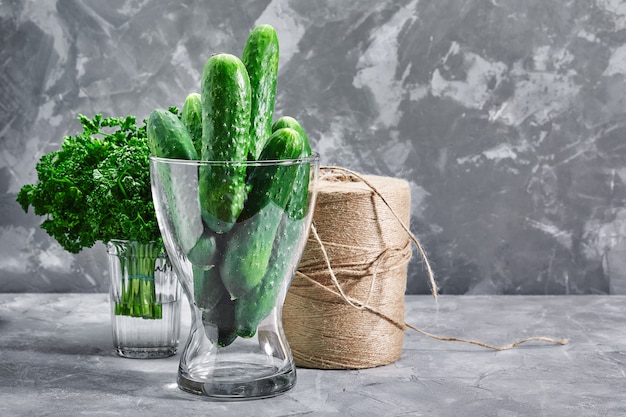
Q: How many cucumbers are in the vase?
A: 6